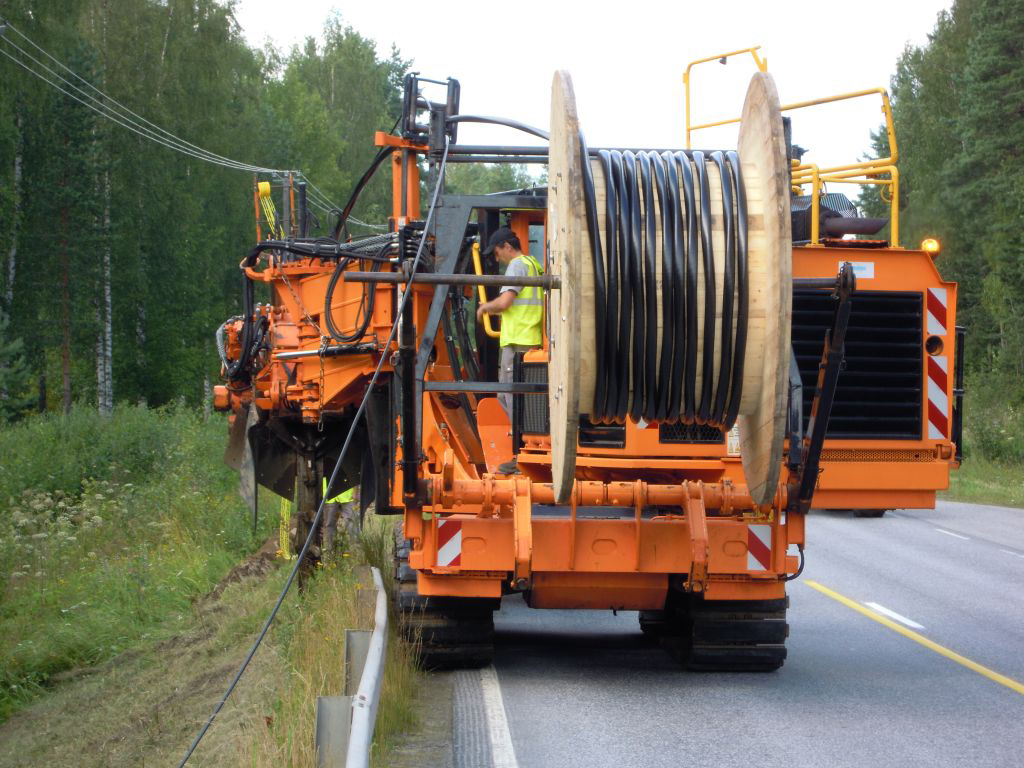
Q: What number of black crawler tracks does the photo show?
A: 2